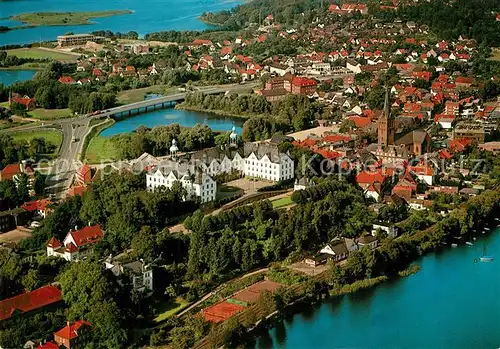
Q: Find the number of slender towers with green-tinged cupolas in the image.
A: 2